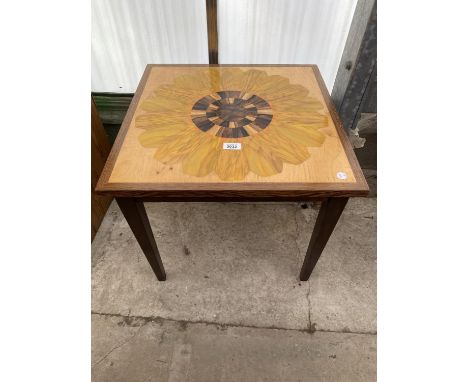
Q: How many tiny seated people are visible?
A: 0